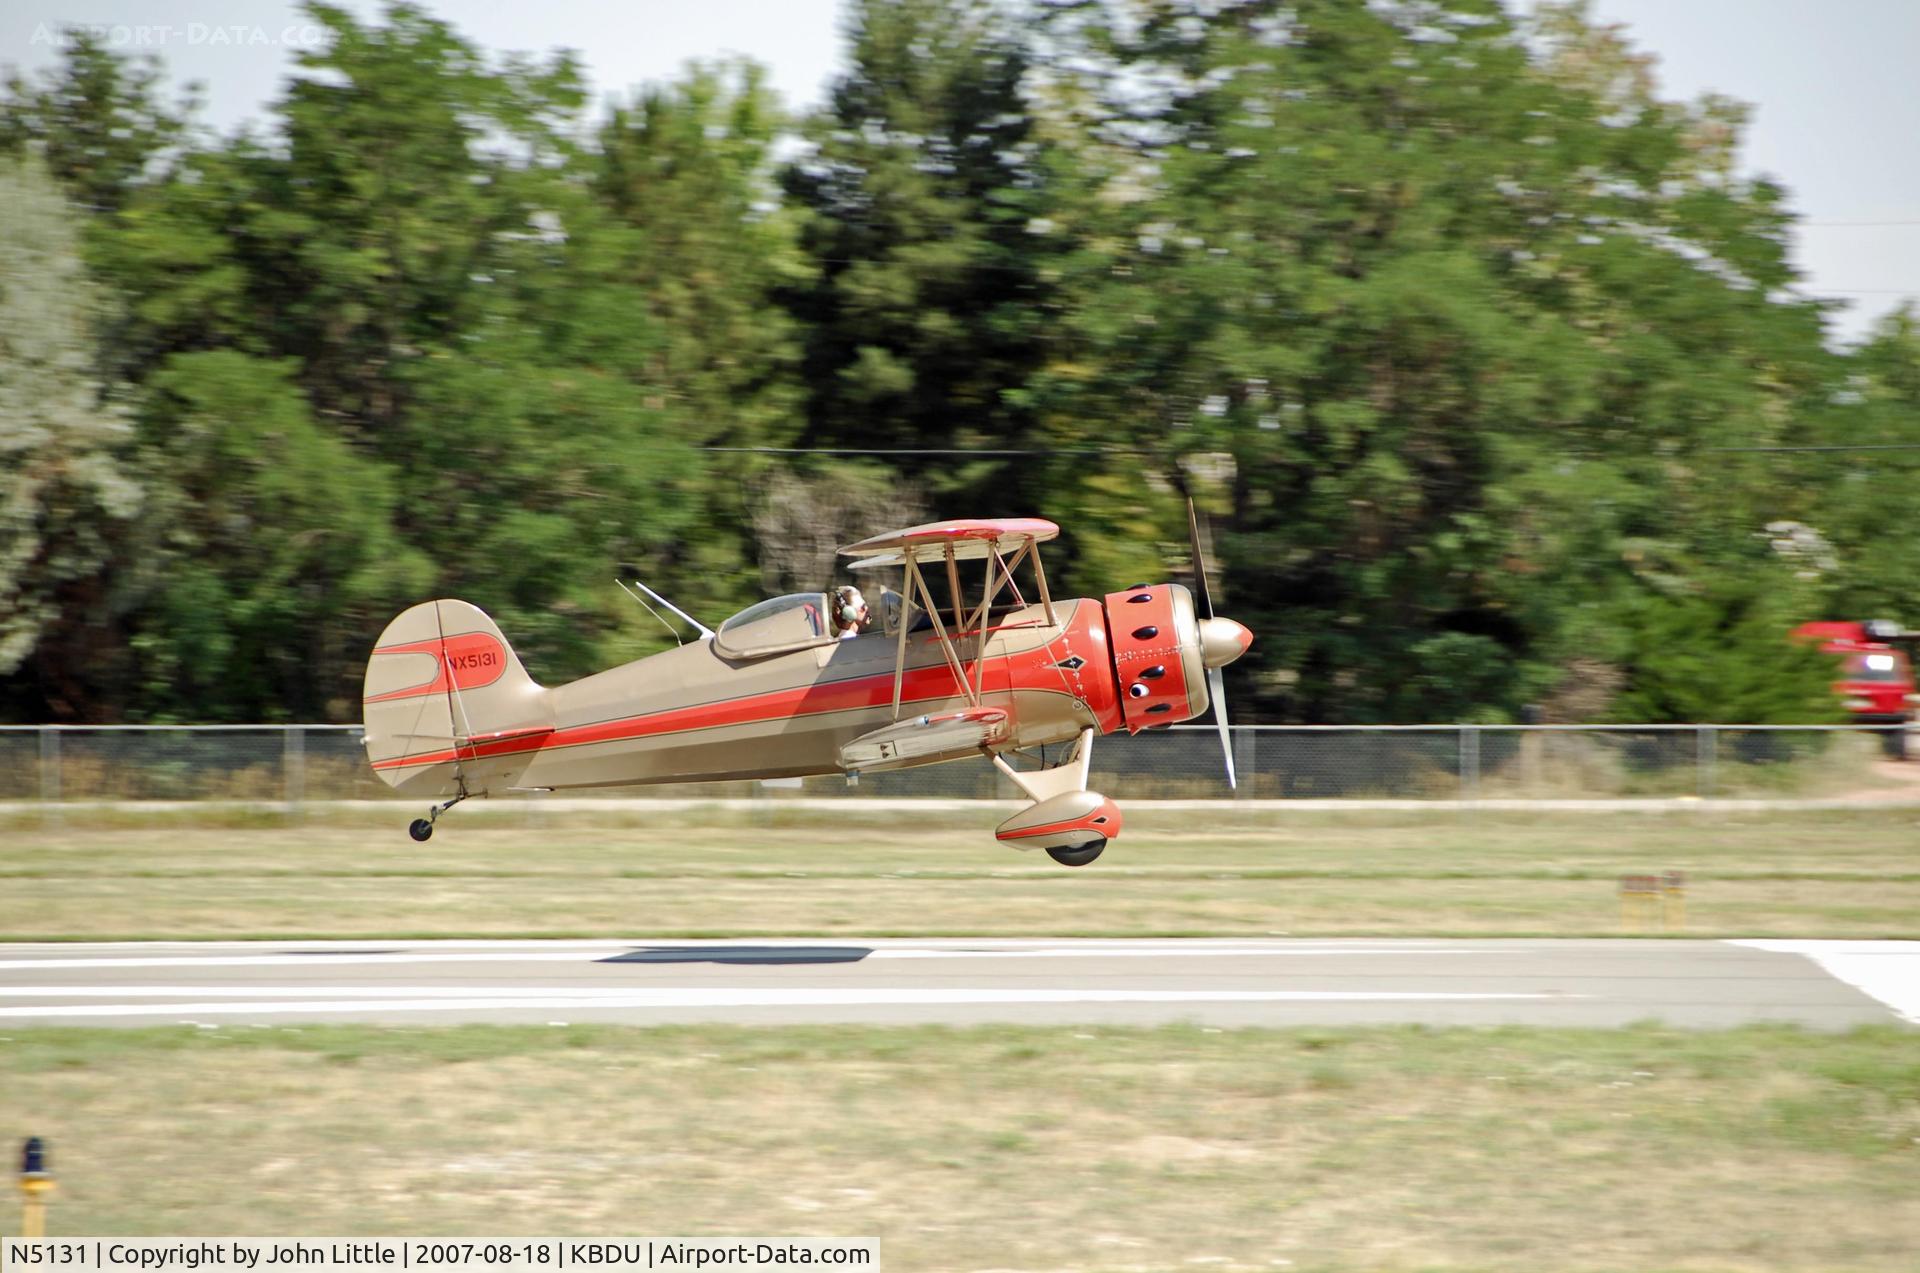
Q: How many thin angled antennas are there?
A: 2